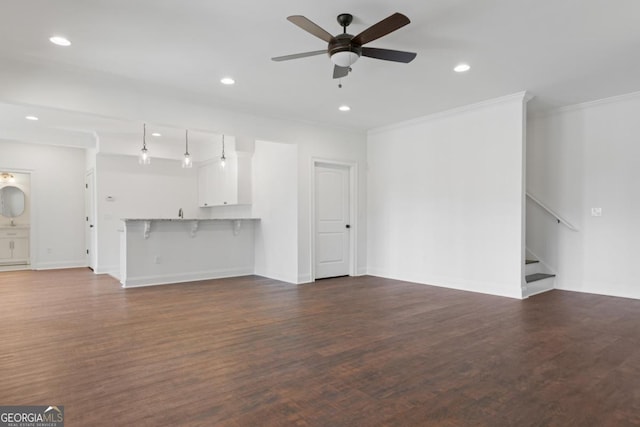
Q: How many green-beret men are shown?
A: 0